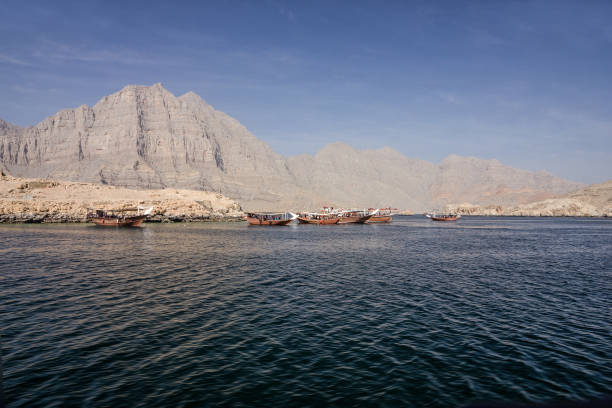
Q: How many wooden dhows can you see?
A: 6